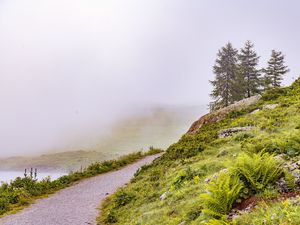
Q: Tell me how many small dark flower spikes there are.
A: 3